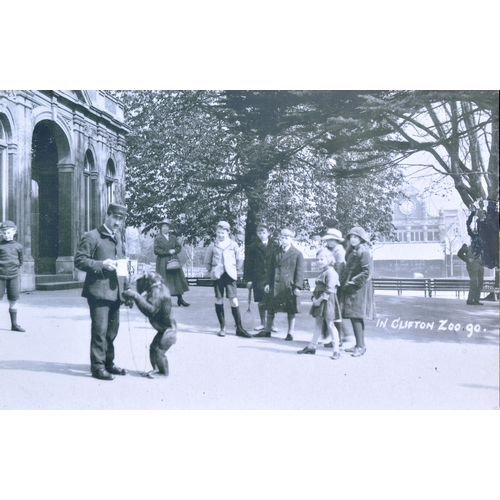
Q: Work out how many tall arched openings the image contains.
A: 4